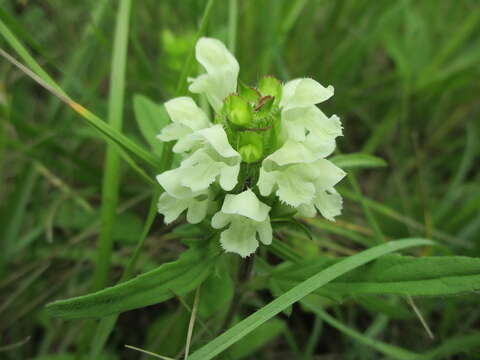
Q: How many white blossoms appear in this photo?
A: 8